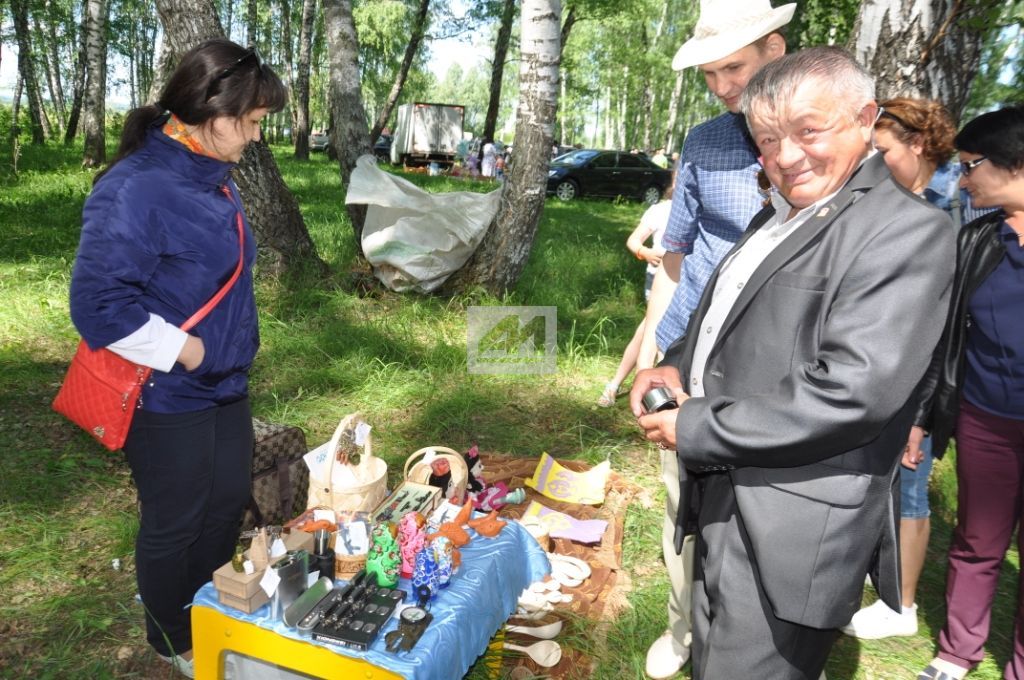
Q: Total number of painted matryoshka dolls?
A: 4